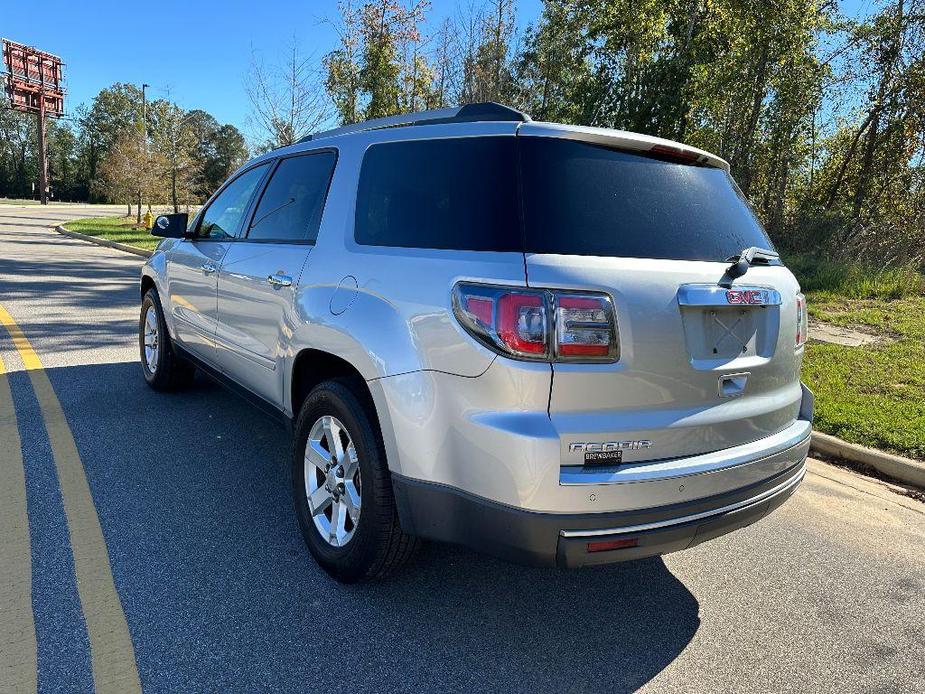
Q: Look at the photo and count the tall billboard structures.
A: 1